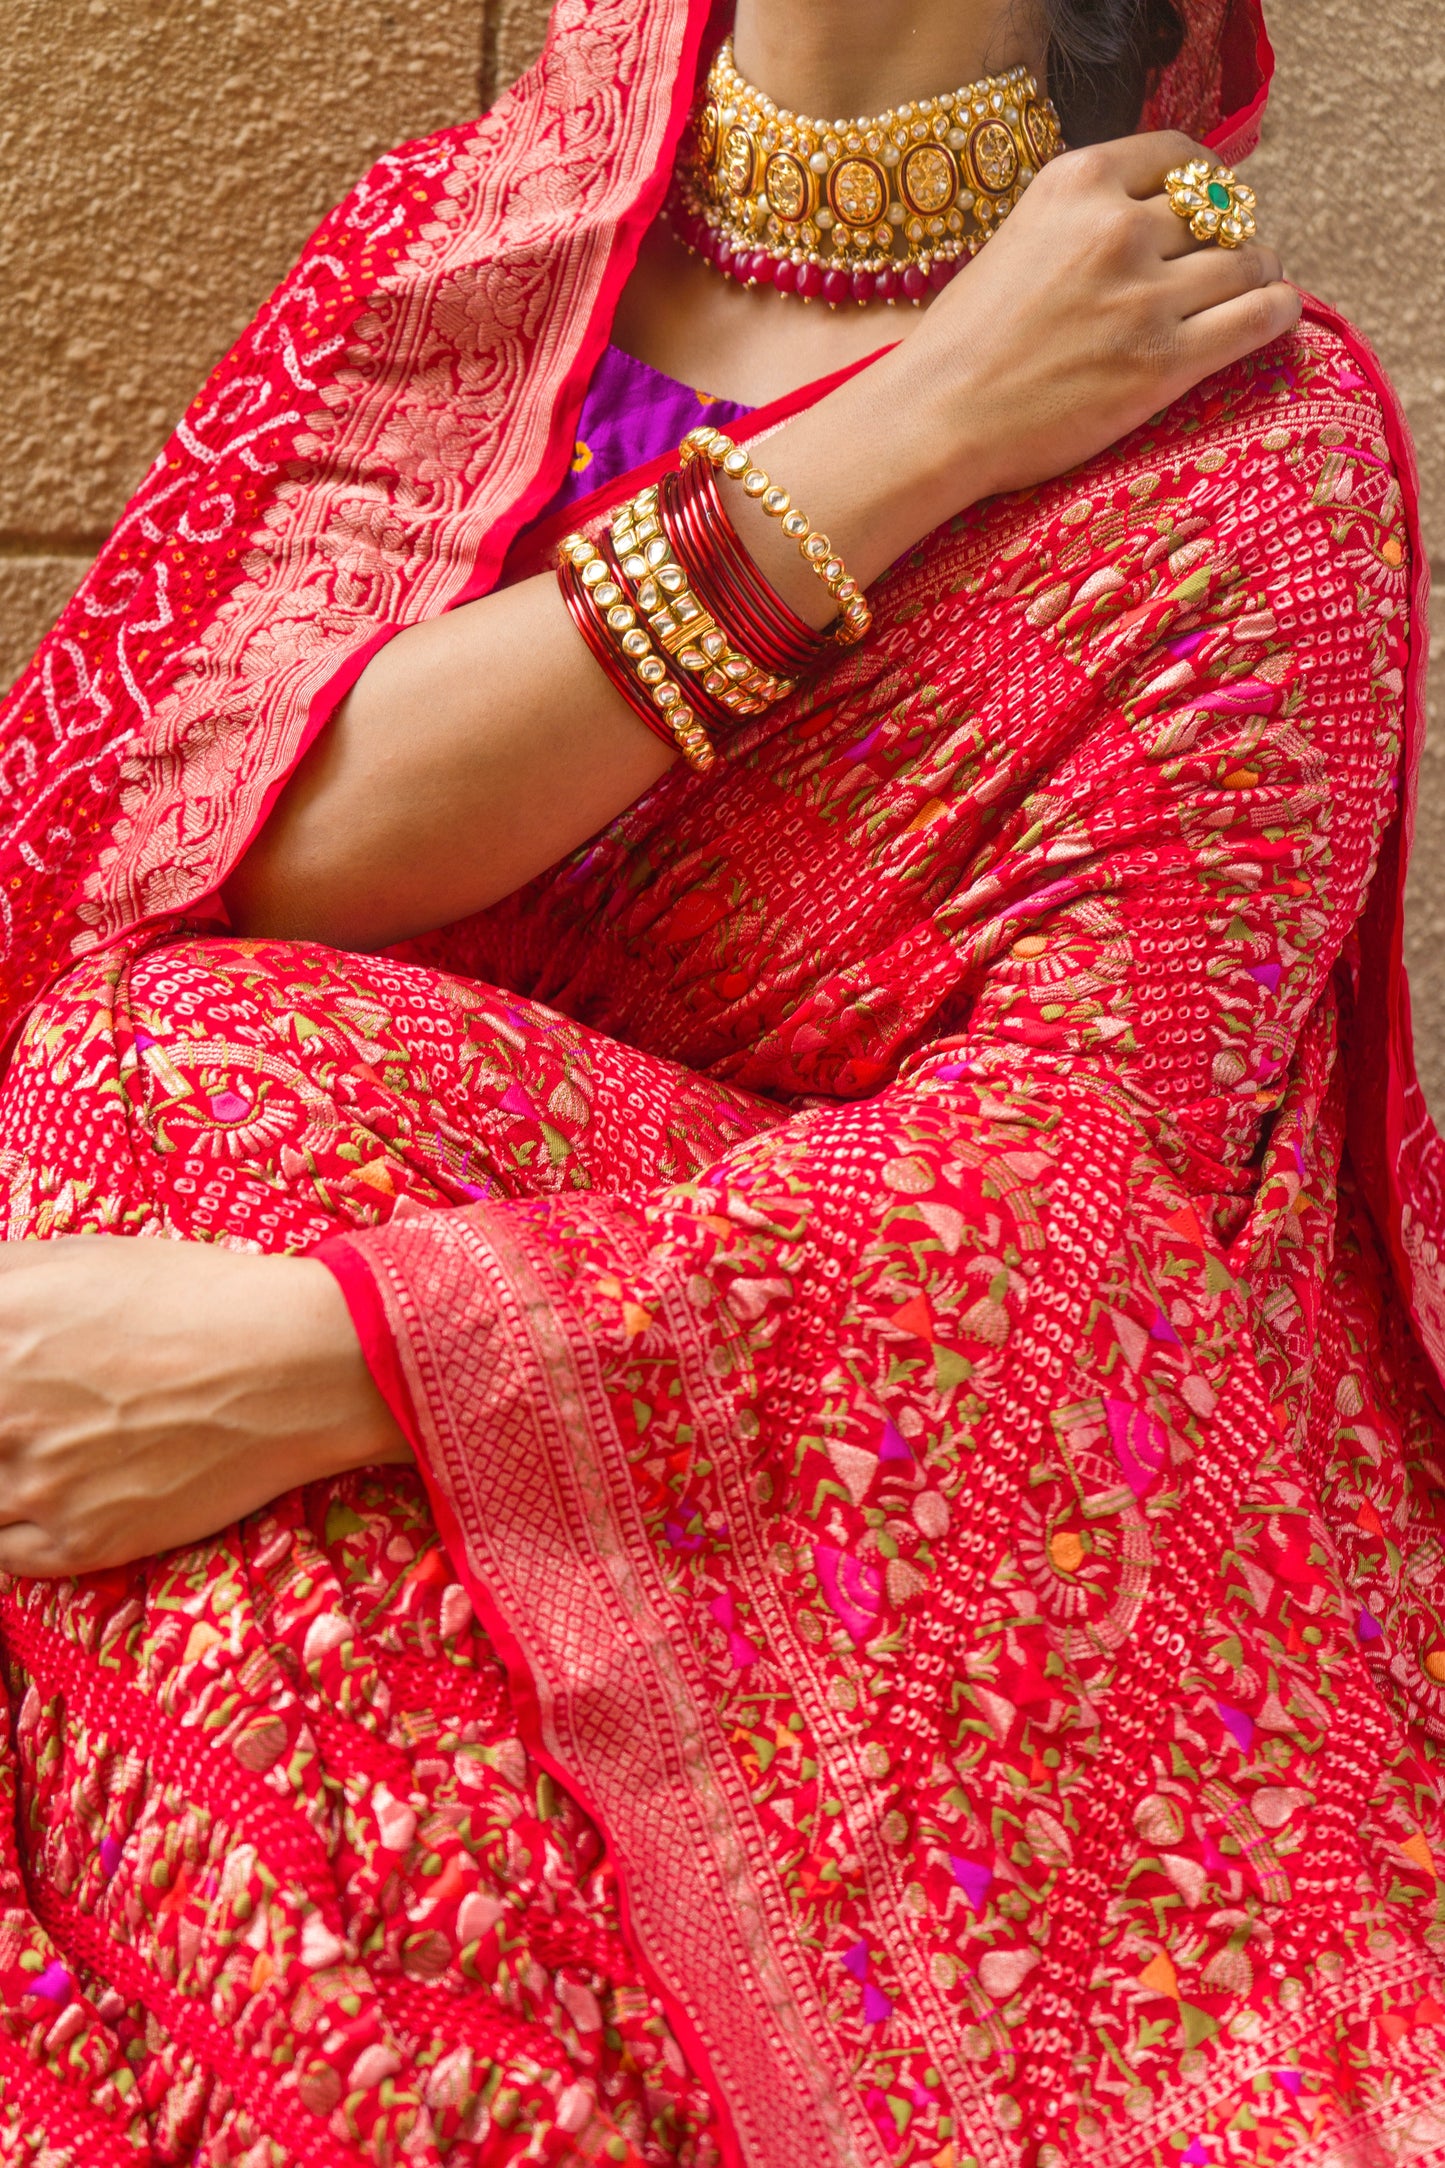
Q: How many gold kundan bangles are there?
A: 3